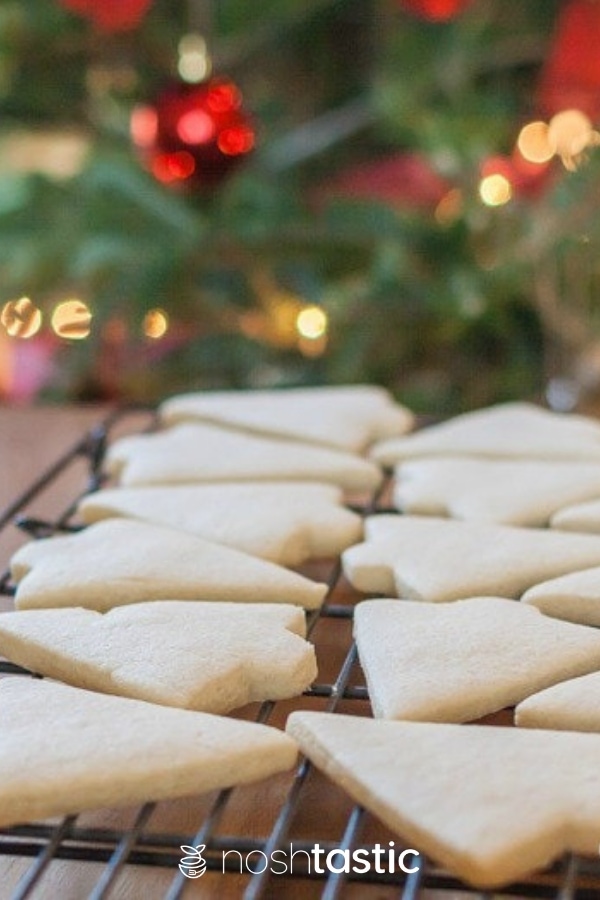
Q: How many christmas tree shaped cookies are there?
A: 14